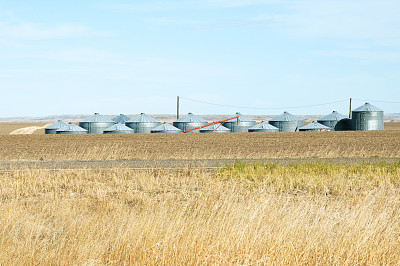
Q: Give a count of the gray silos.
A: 15